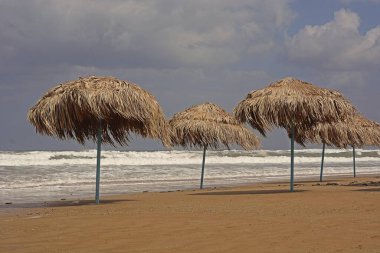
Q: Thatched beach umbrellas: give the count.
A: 5